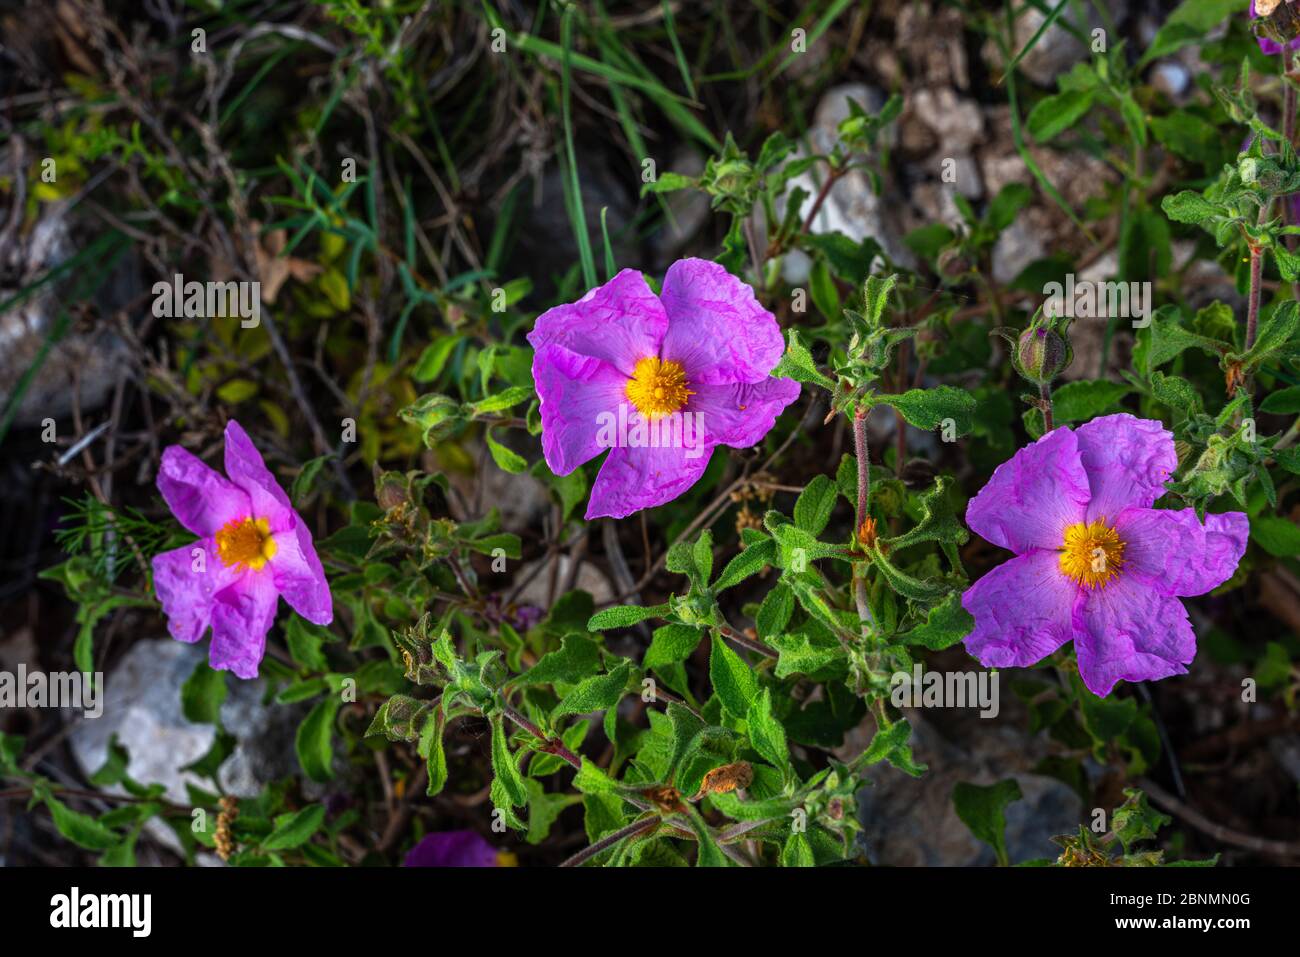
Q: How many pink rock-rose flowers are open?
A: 3